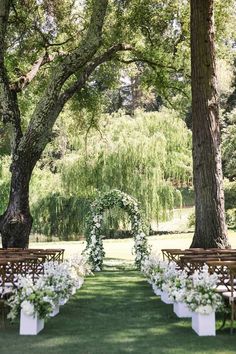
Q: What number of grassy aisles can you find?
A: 1